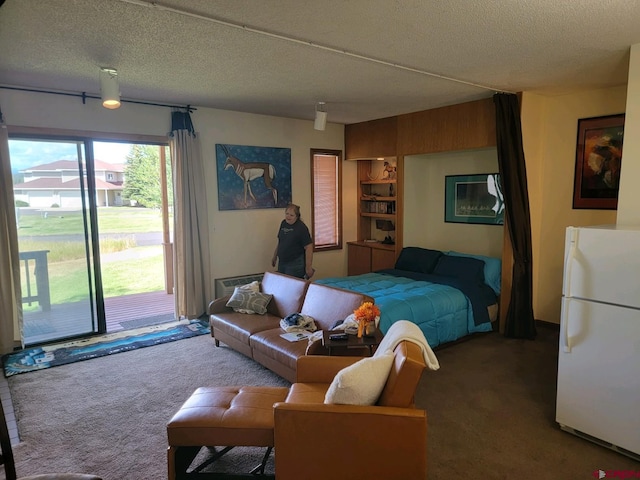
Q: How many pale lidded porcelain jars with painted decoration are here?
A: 0